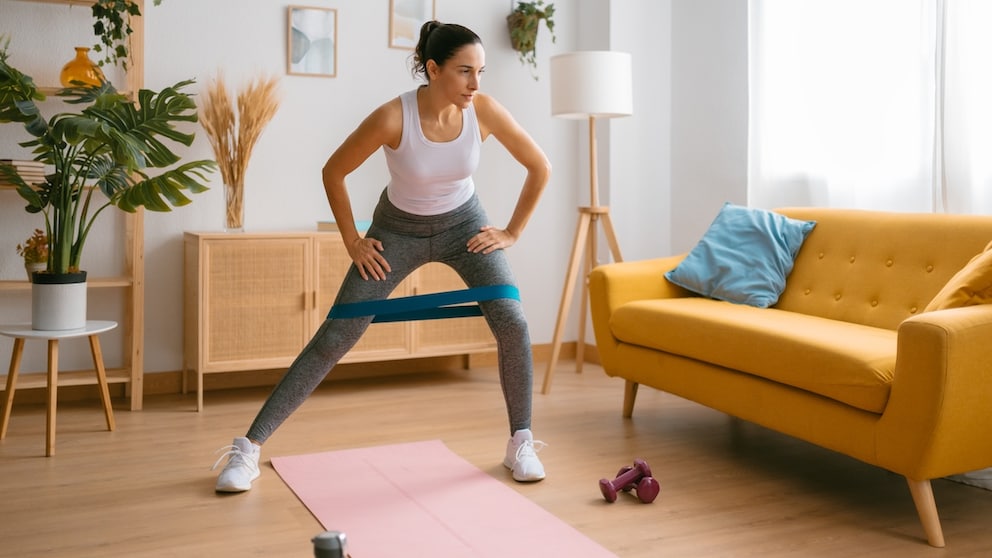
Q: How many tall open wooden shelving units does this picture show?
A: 1